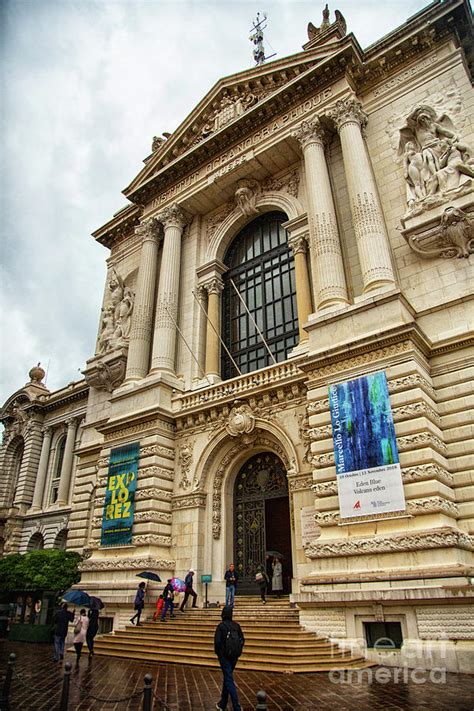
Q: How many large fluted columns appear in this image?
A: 4